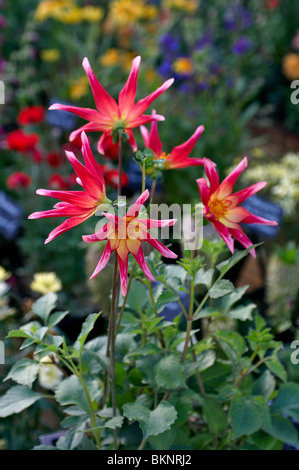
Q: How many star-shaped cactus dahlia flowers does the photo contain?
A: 5